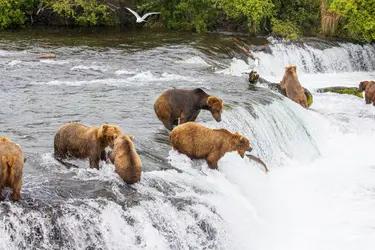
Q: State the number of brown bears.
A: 7